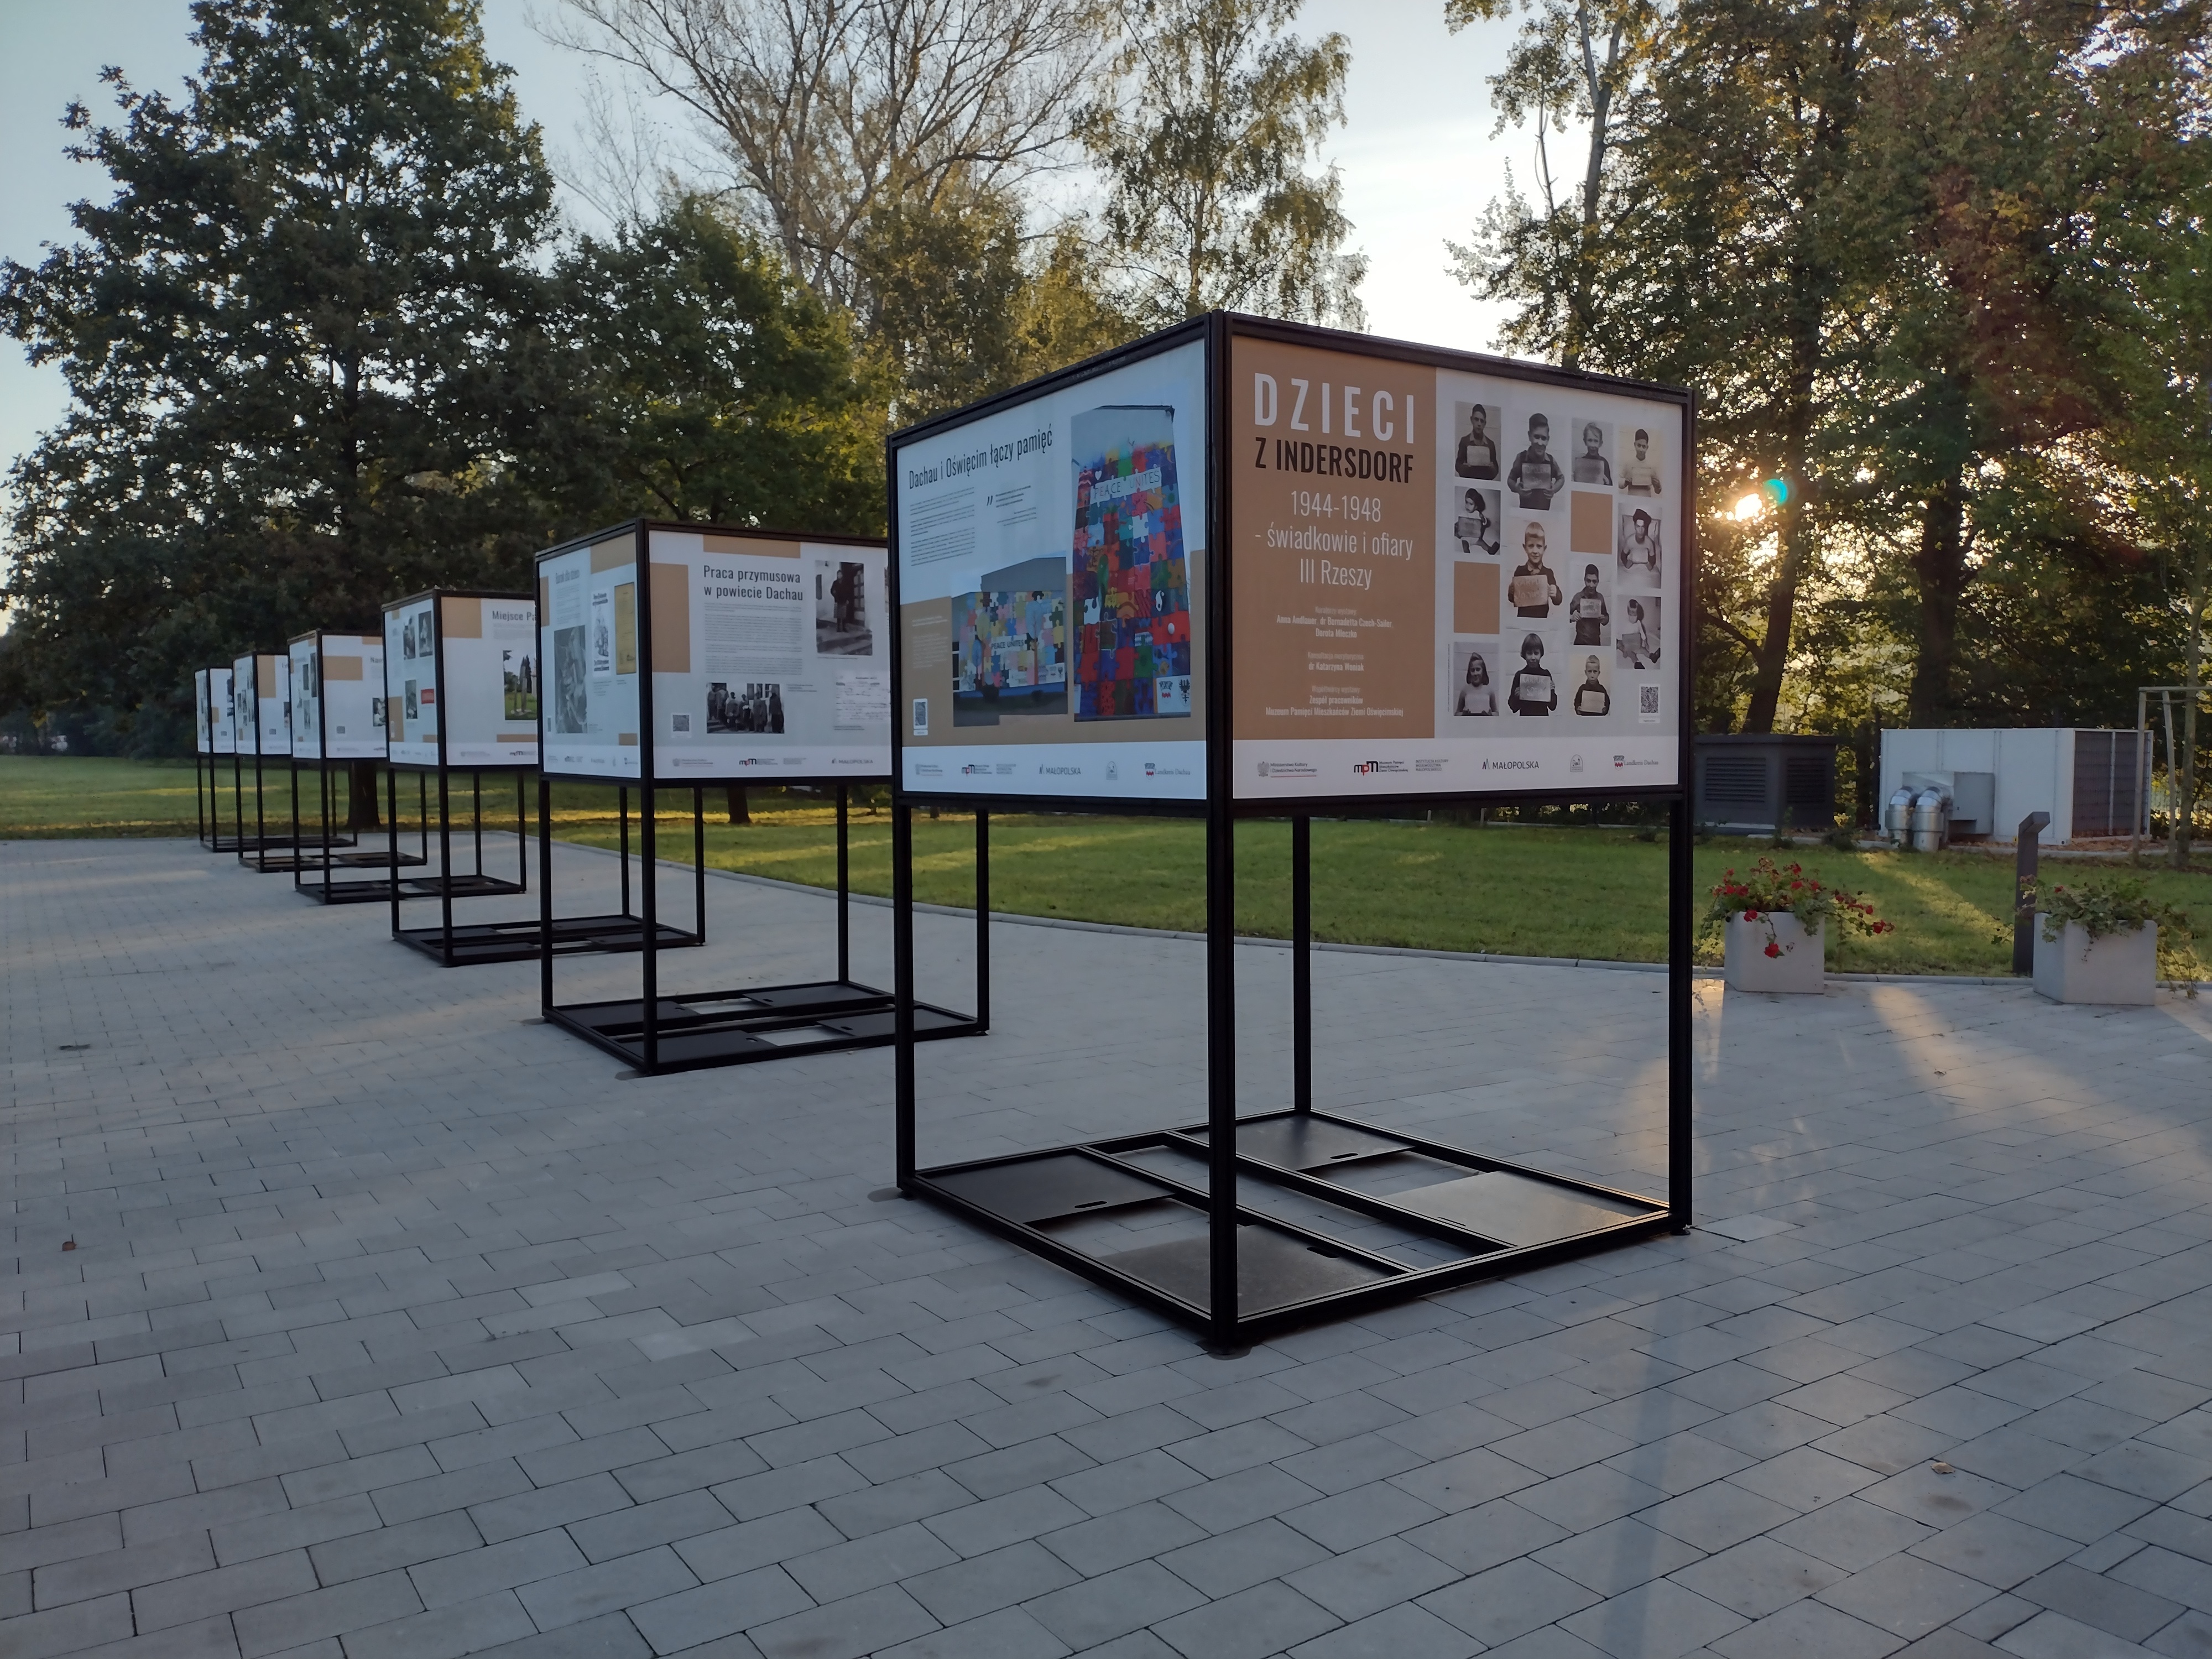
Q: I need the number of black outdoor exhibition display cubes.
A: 6